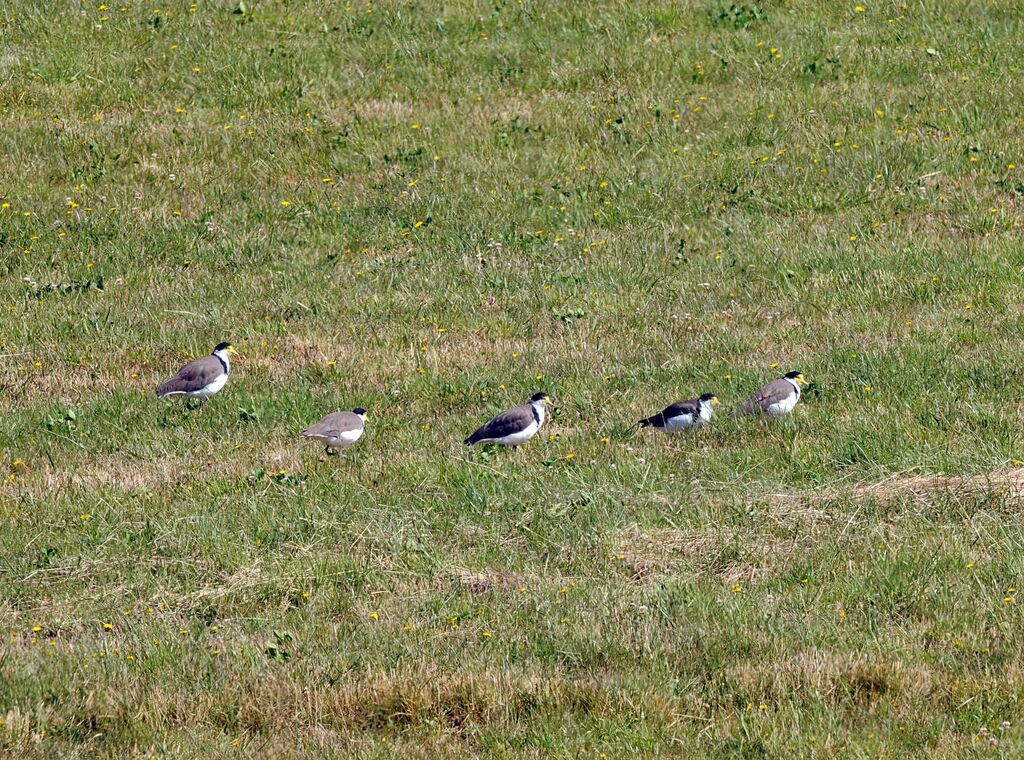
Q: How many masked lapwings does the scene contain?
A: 5